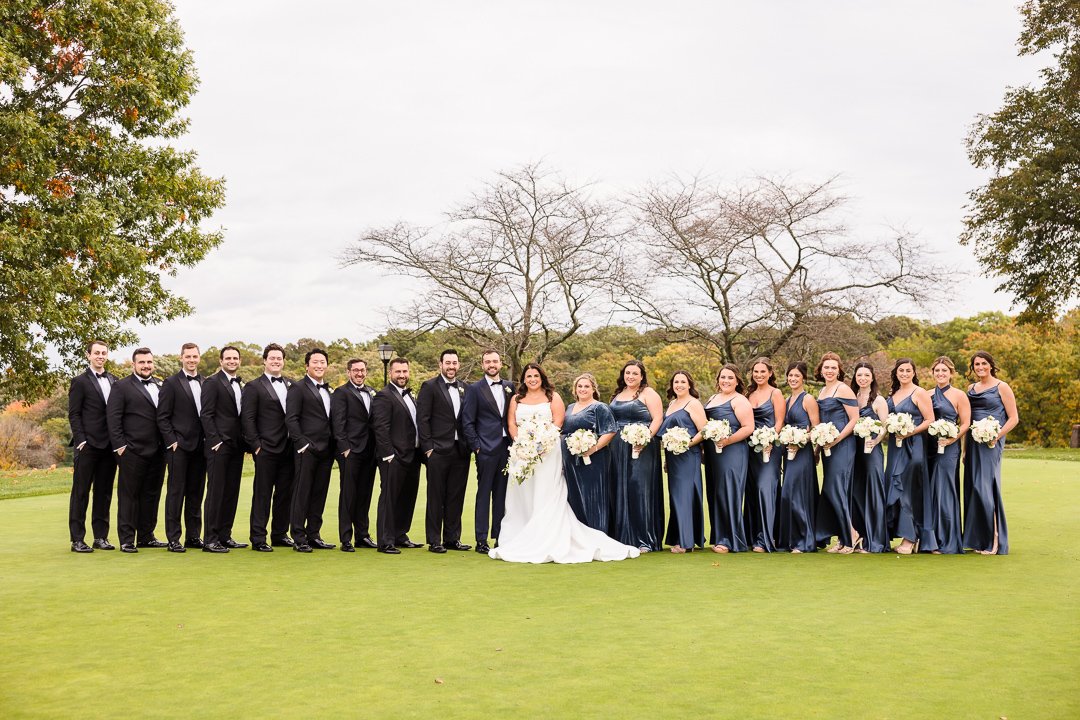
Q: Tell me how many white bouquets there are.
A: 12